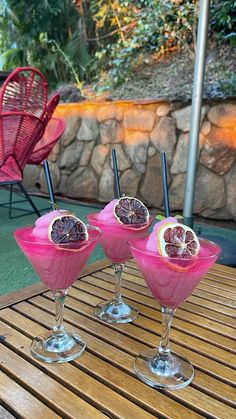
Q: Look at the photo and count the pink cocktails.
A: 3